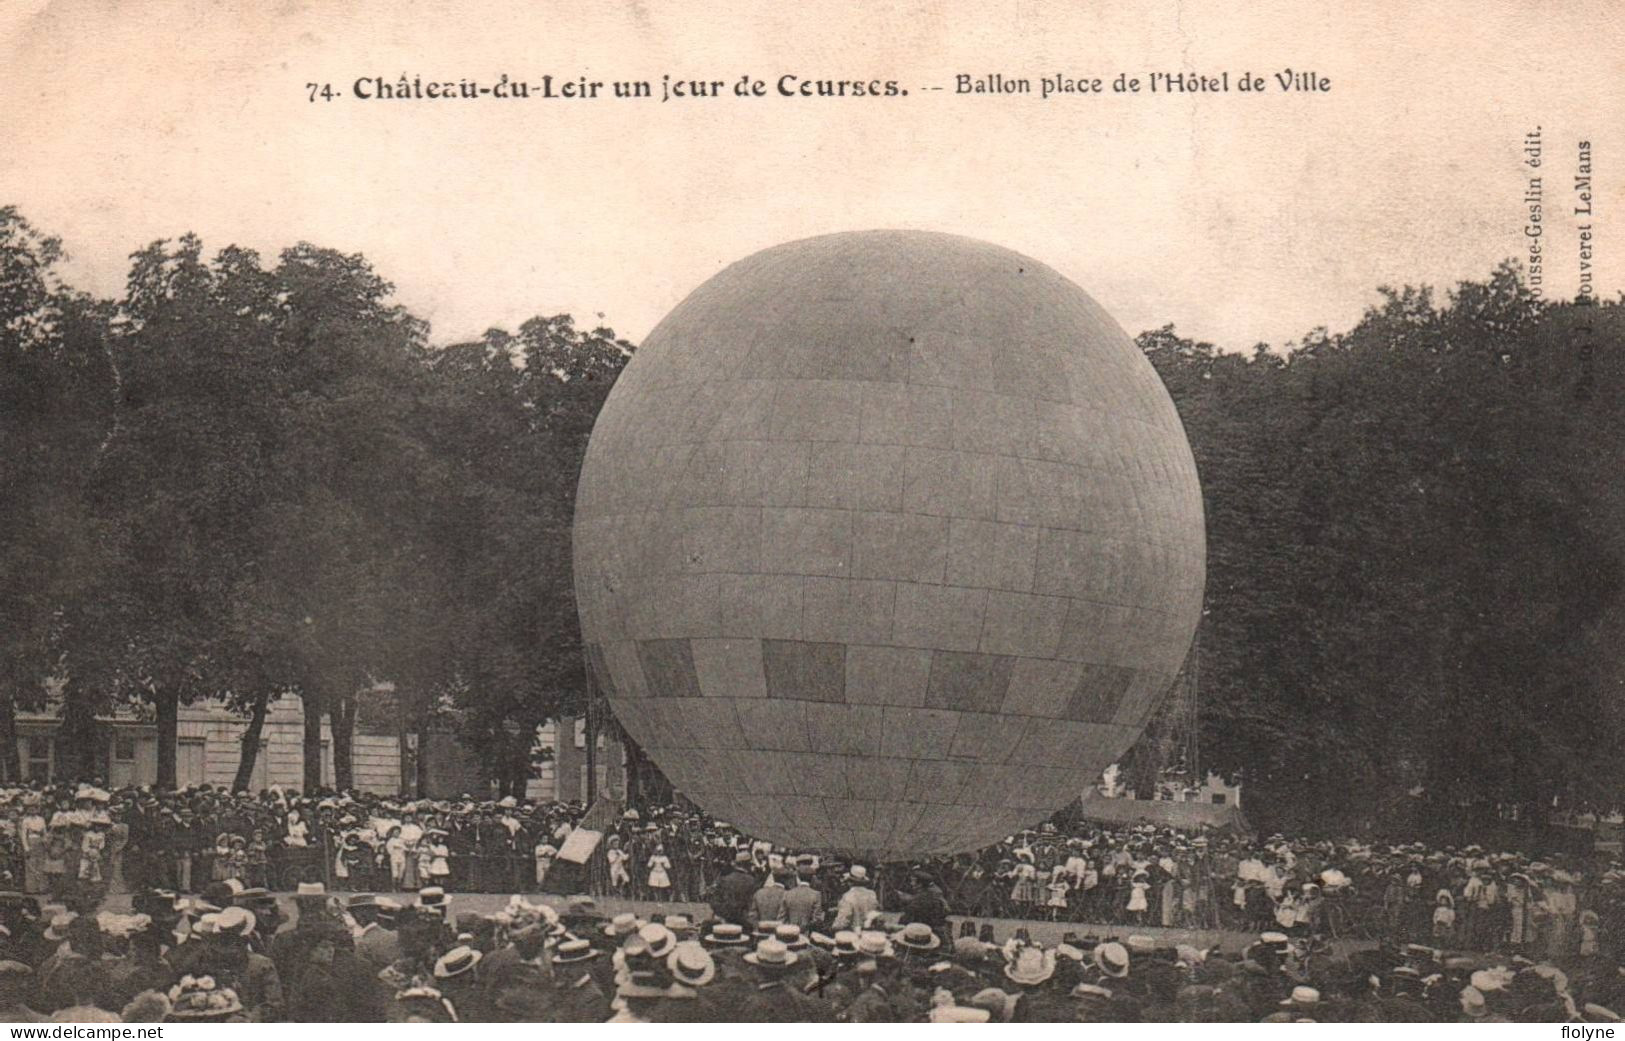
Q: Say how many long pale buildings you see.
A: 1